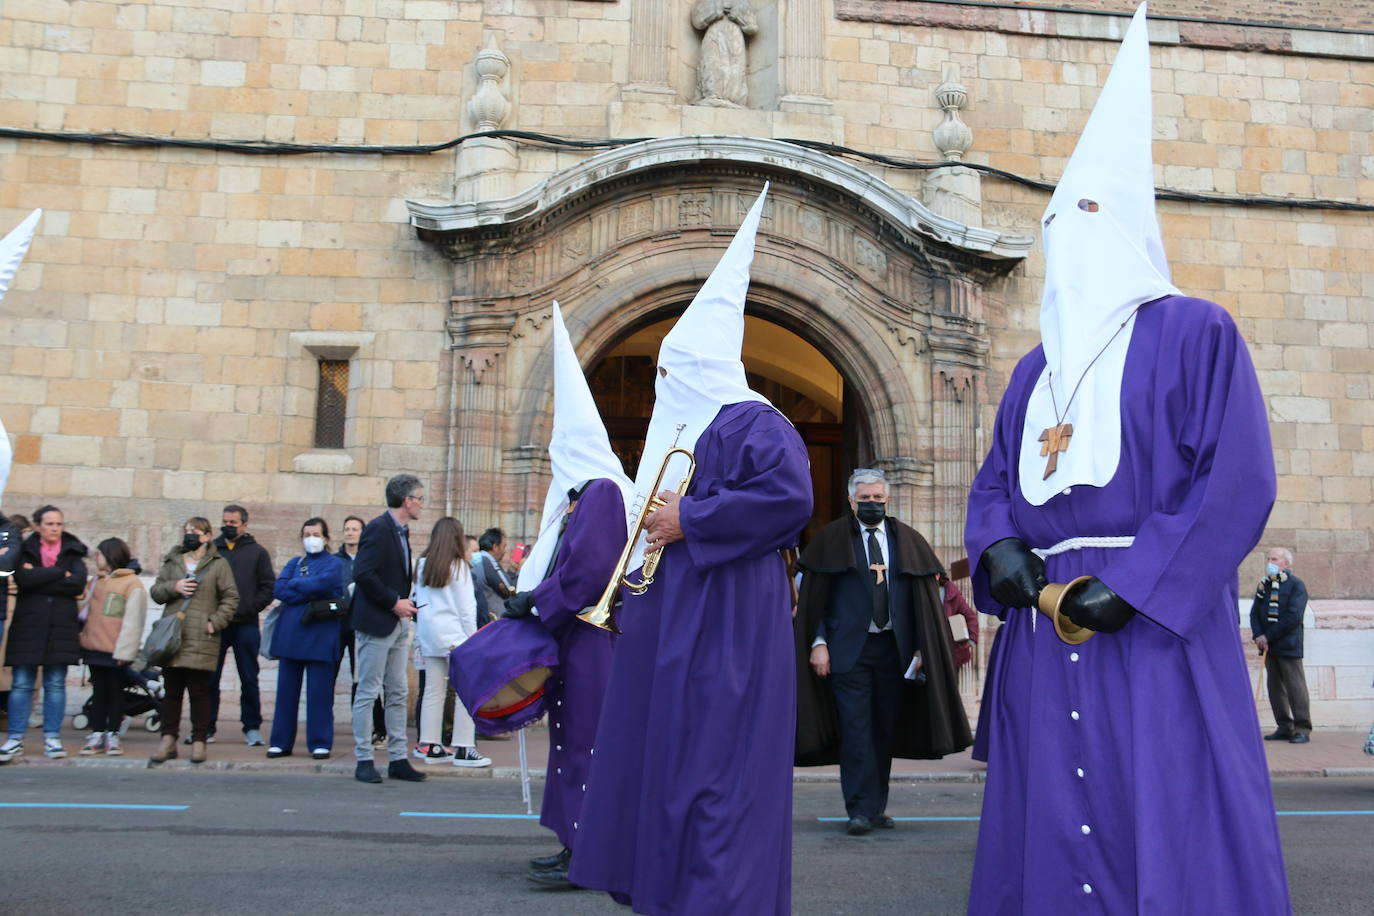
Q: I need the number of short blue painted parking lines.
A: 4